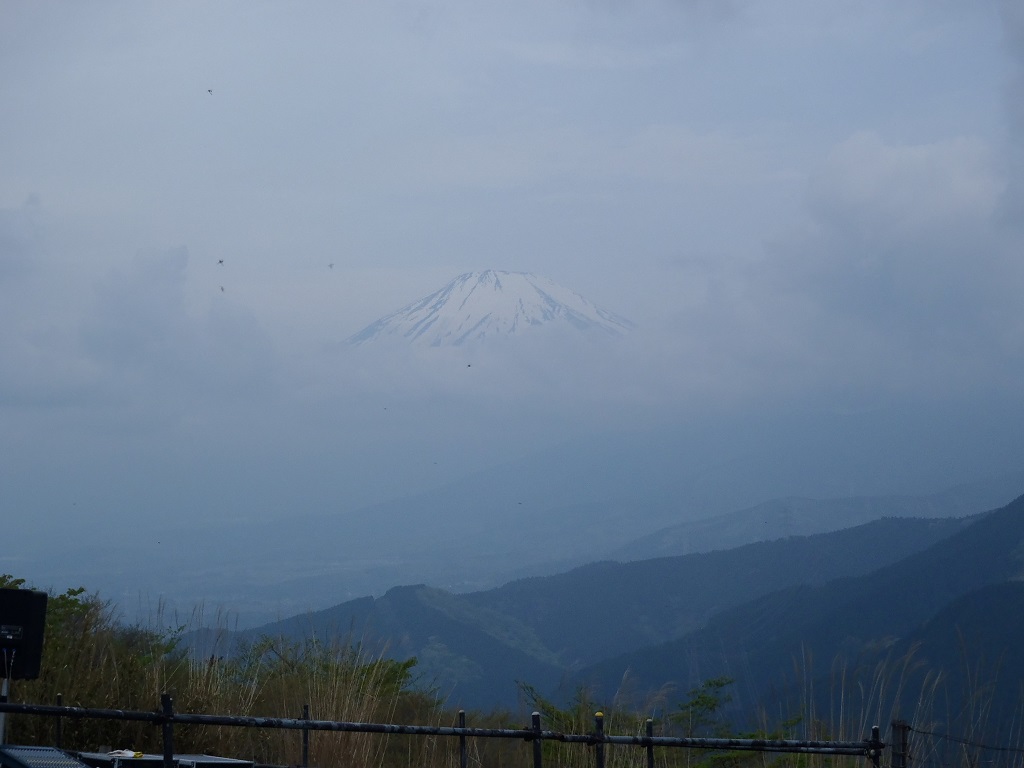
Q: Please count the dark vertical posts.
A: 9